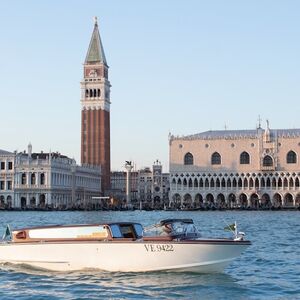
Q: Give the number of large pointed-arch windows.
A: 5